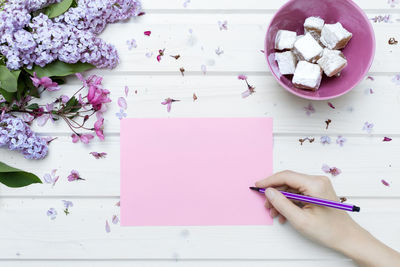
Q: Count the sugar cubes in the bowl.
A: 7